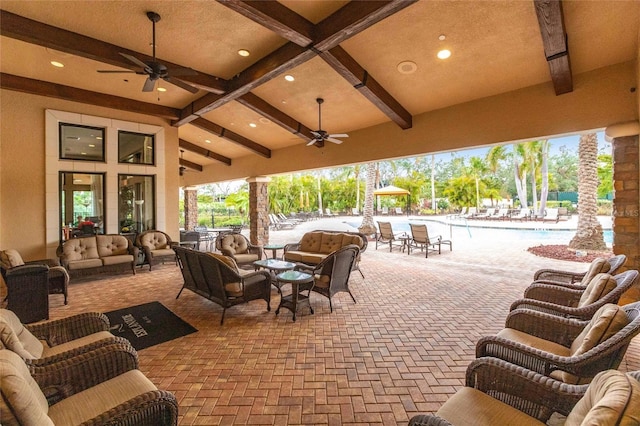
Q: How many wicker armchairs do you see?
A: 10